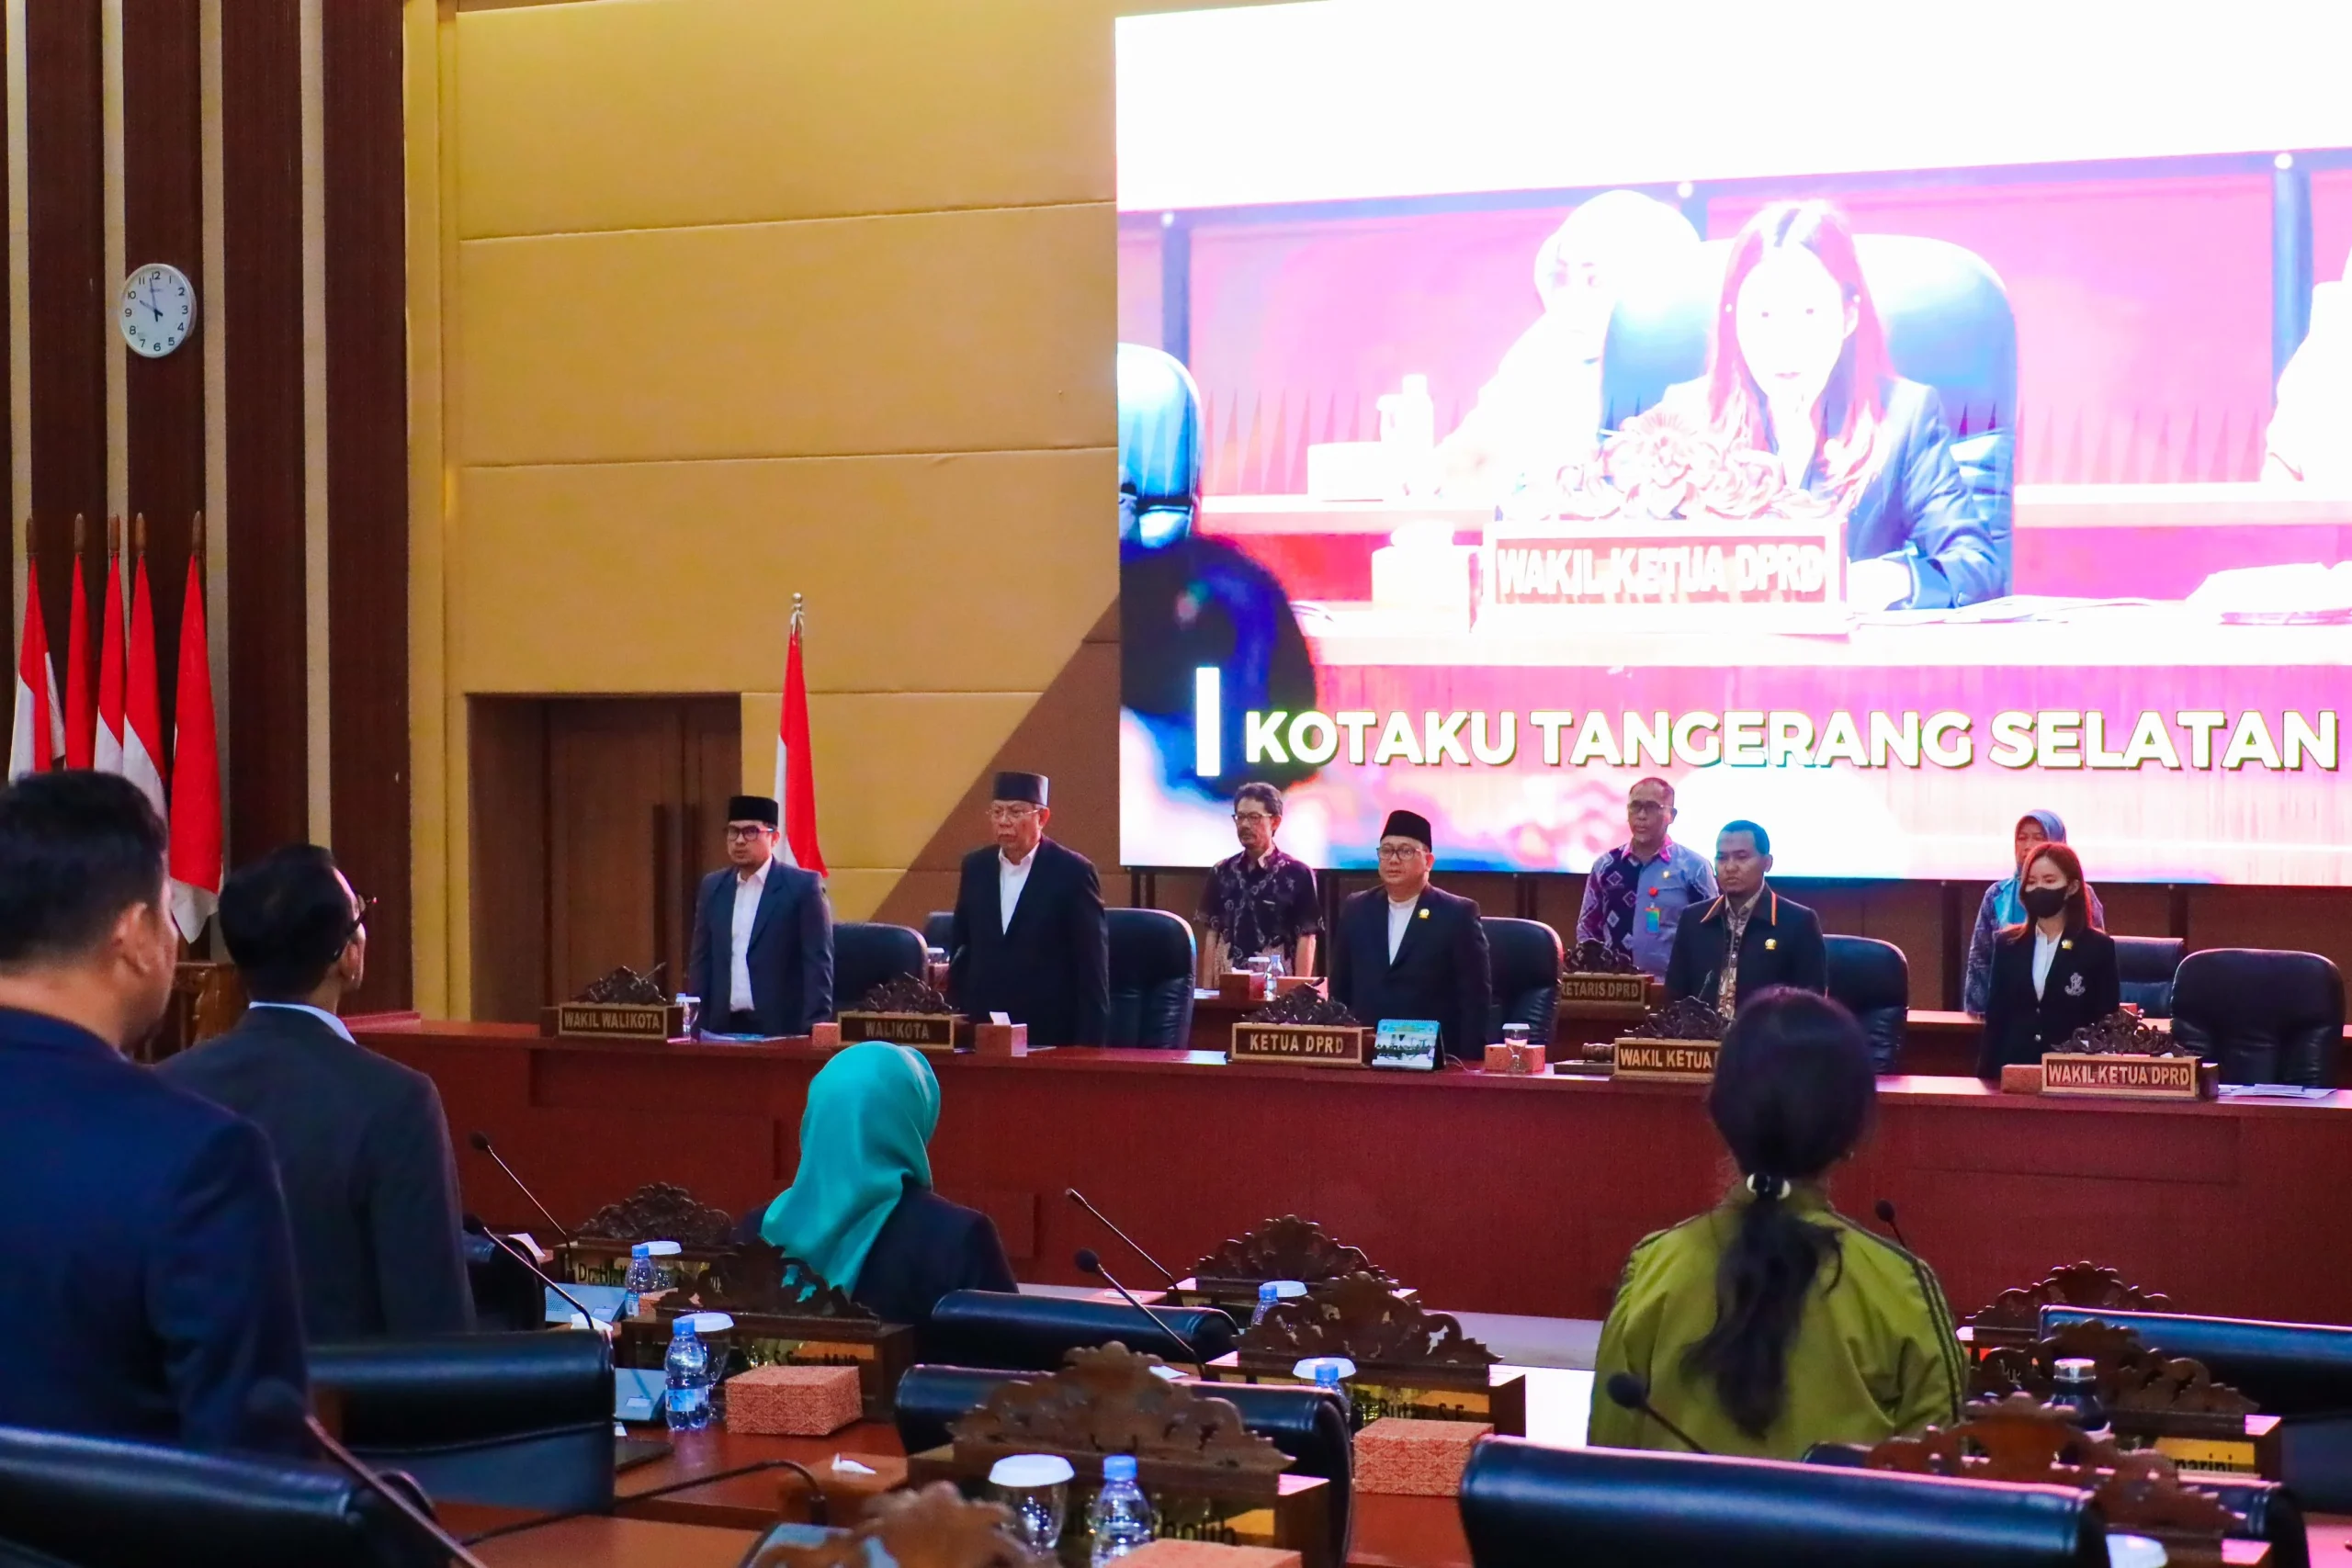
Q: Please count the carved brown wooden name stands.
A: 15